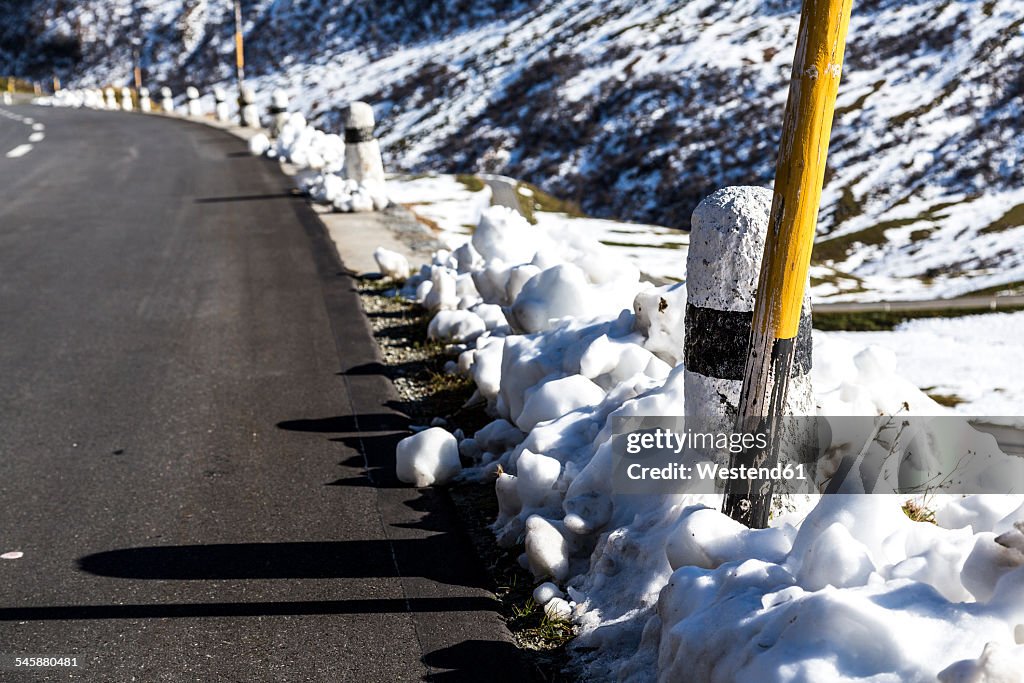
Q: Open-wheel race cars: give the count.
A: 0